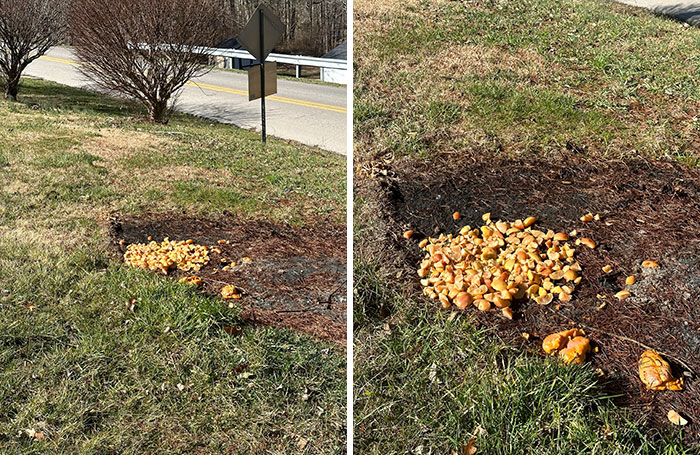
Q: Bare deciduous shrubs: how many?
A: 2